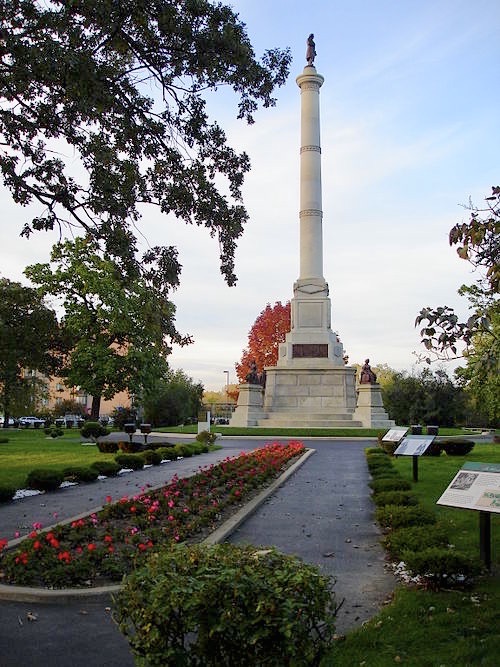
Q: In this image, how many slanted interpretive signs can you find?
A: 3